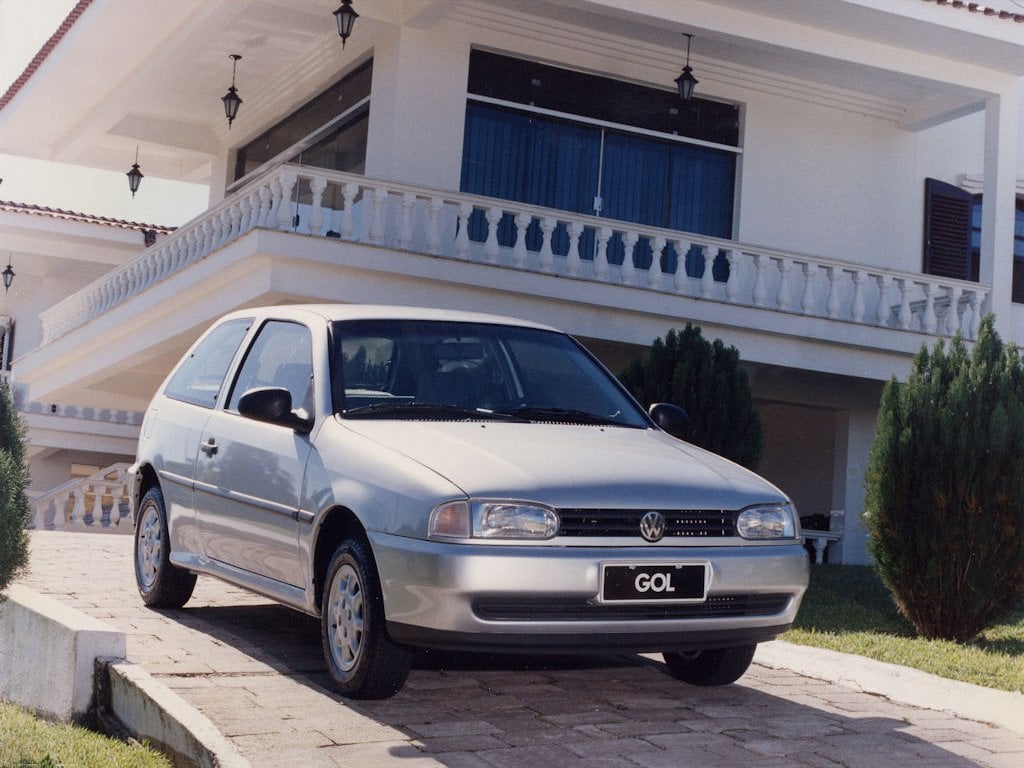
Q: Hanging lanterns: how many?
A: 5